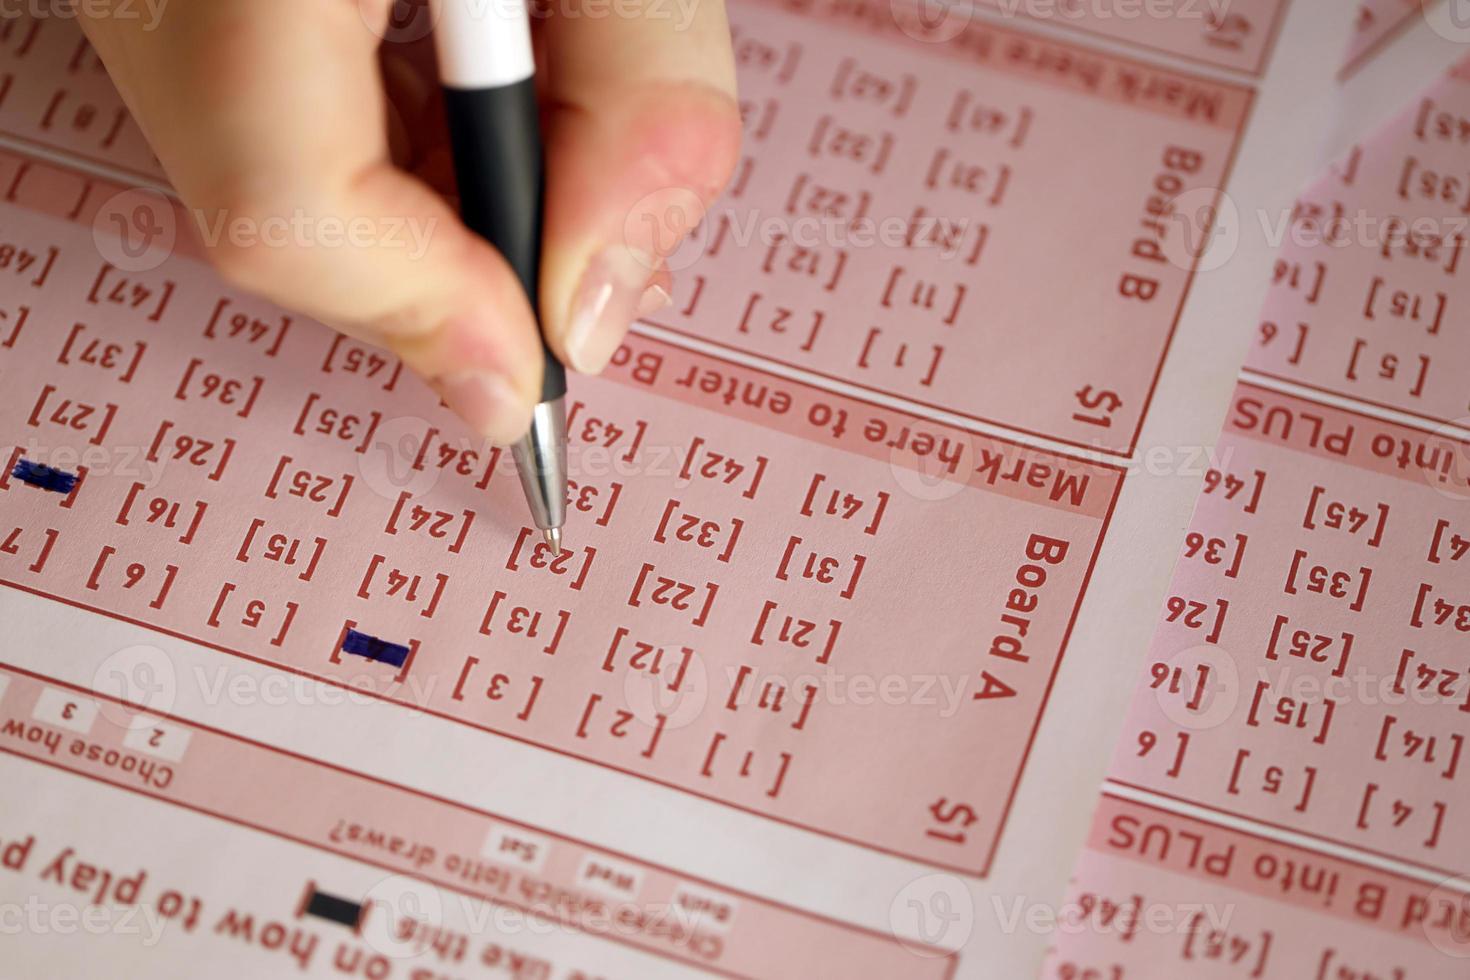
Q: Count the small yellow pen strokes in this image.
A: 0